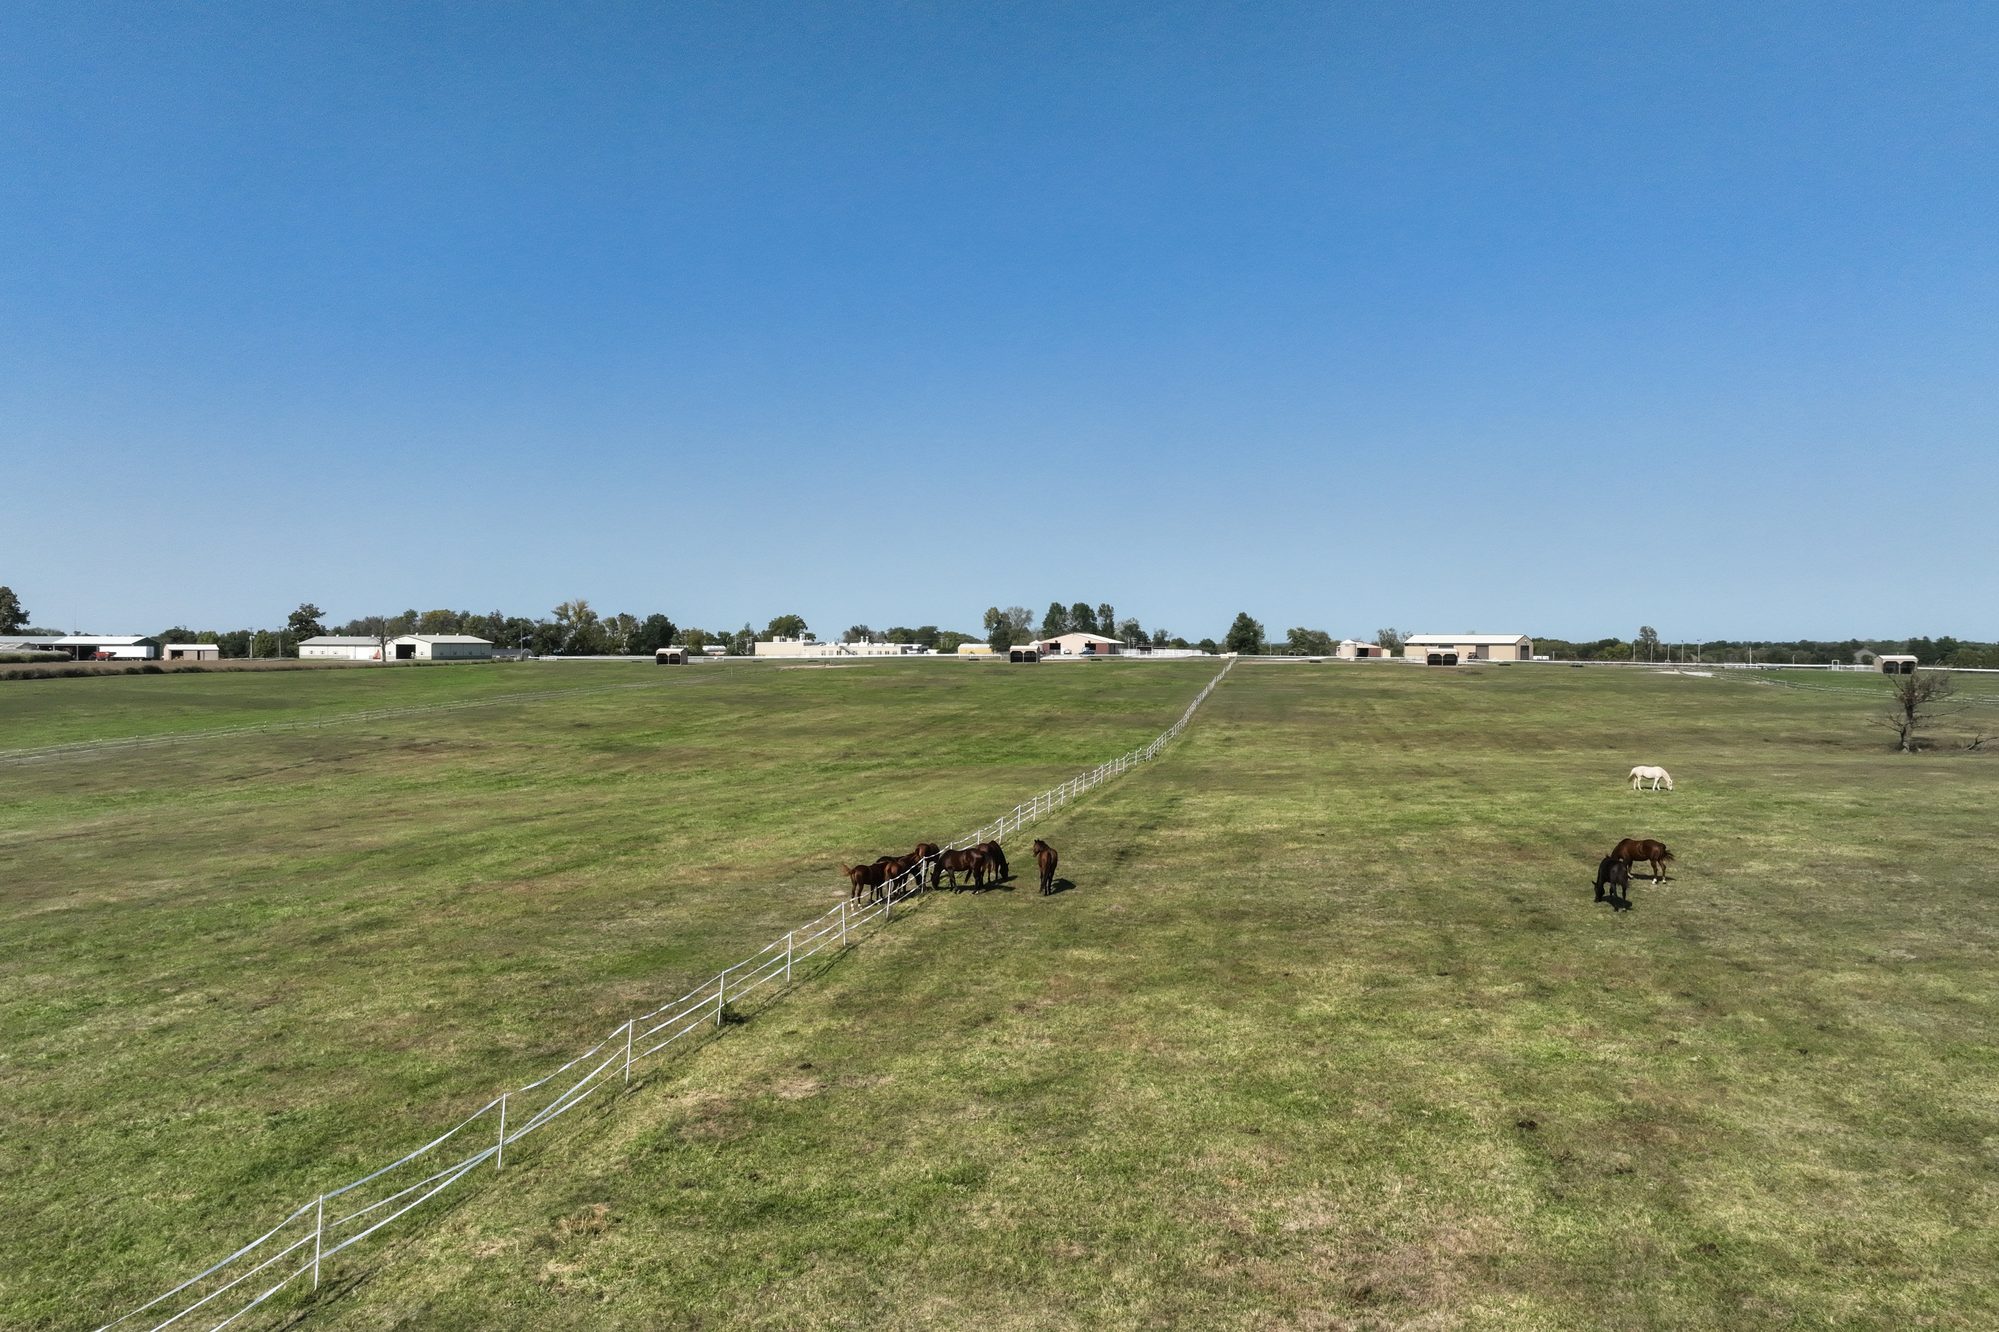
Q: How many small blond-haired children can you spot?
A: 0